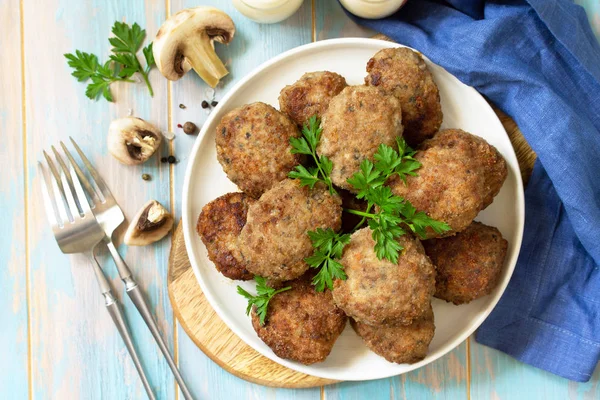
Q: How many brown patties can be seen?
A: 12